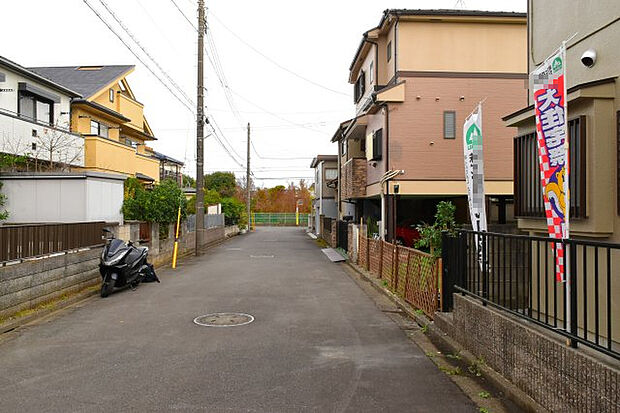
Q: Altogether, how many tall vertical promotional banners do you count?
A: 2